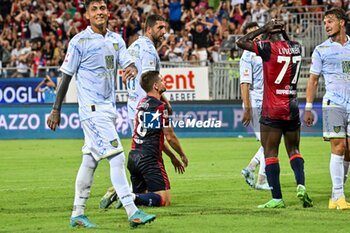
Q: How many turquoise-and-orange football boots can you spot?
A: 2